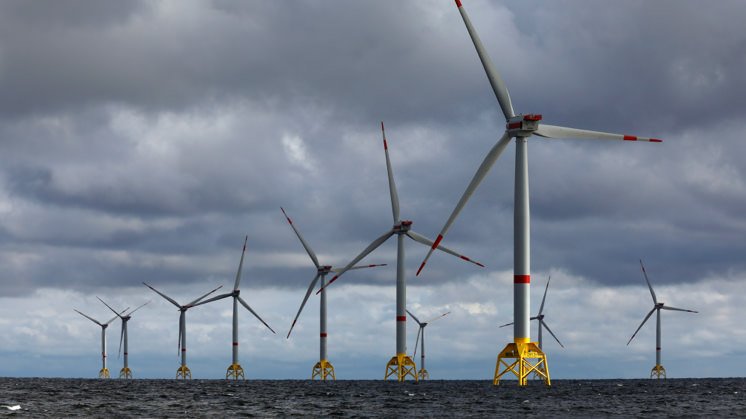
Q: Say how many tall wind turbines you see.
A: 10